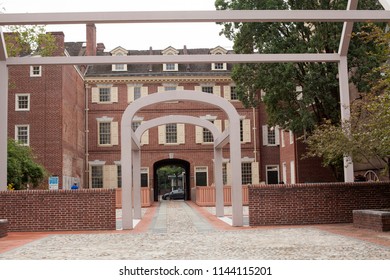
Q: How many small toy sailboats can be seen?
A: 0